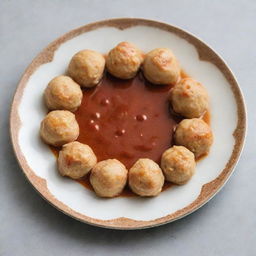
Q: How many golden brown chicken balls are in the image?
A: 11